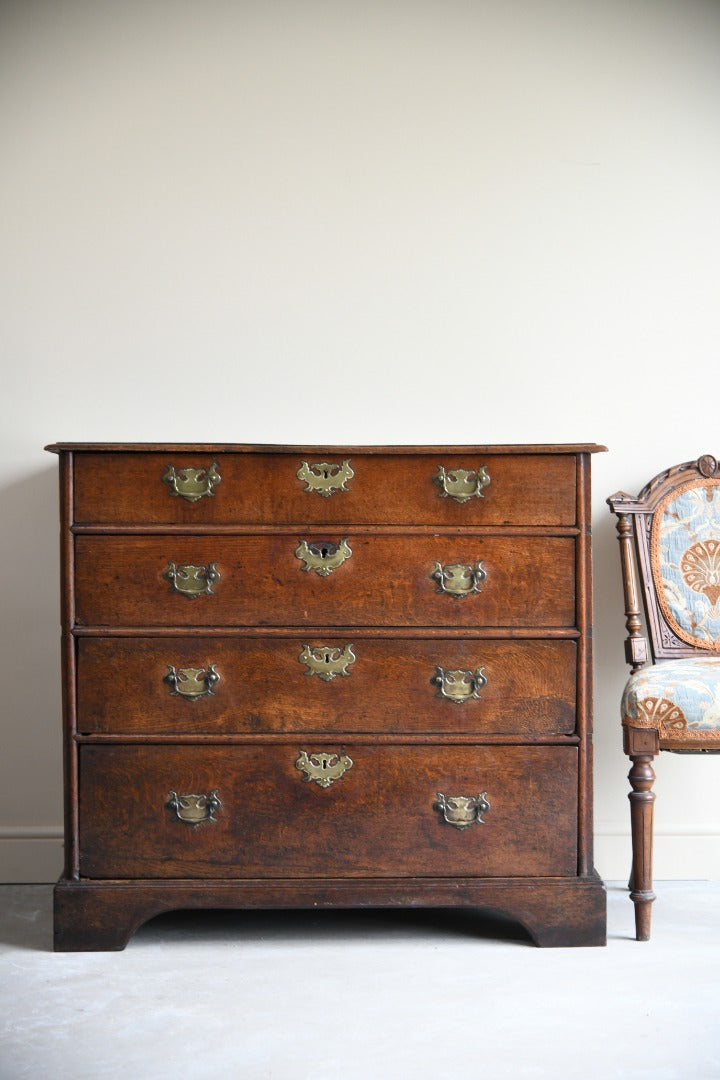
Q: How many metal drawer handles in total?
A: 8